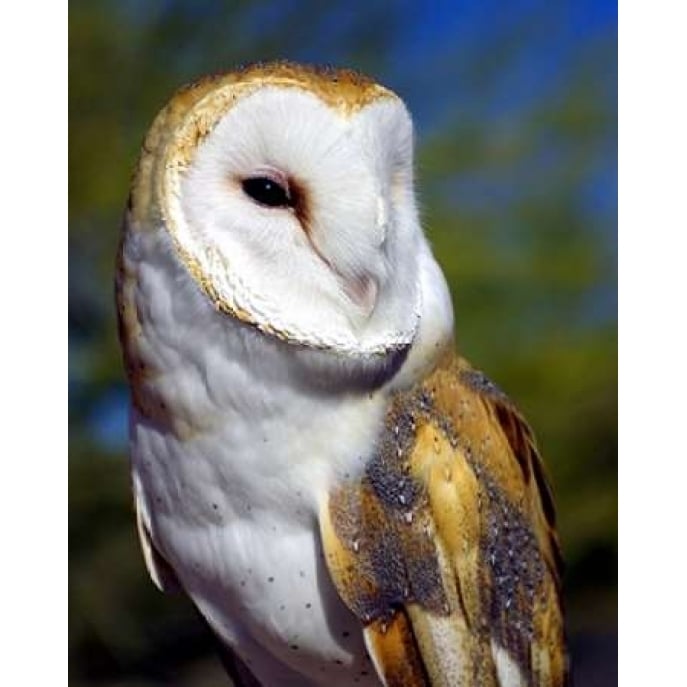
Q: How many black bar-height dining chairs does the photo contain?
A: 0